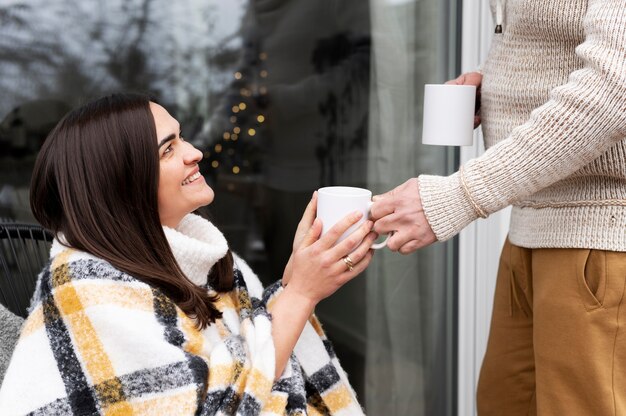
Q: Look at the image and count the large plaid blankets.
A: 1